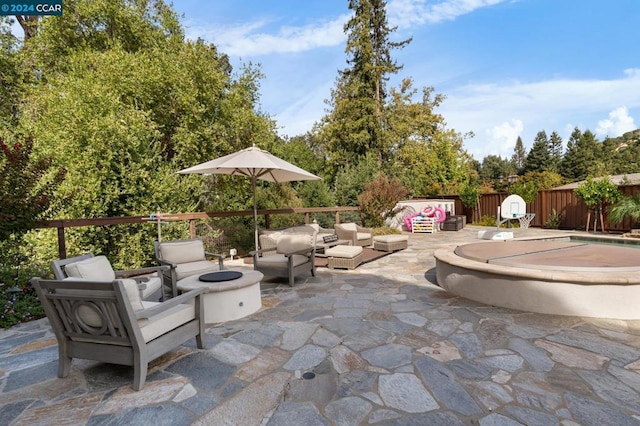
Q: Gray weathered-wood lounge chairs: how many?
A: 4